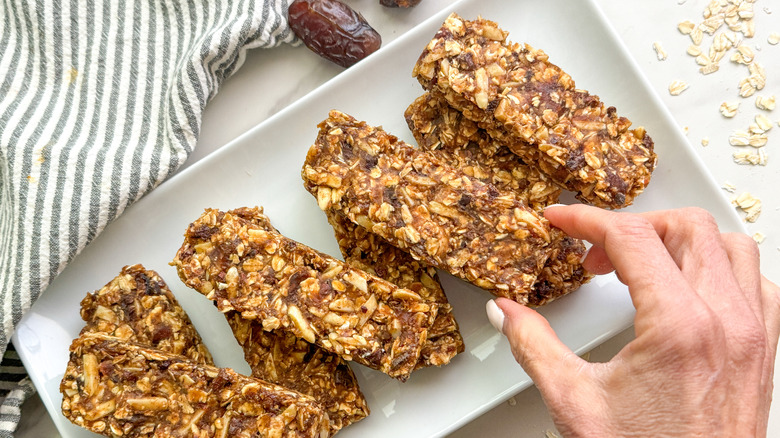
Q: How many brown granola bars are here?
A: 8